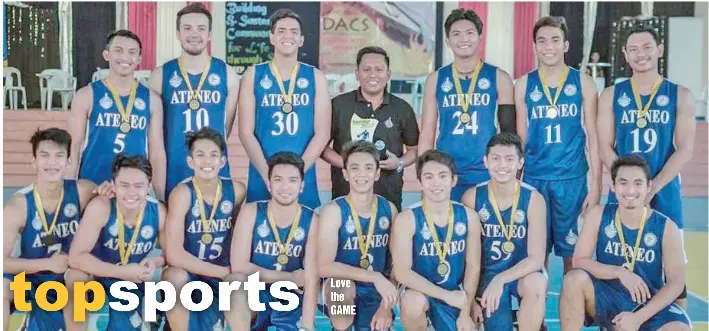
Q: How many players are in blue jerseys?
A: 14